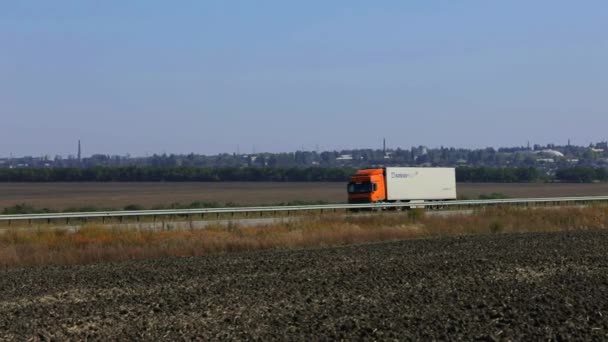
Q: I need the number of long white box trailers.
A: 1